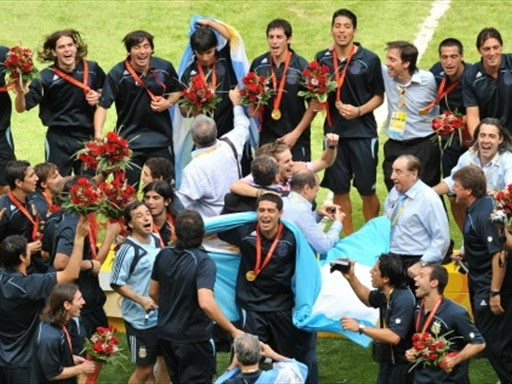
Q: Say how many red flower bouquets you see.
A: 12